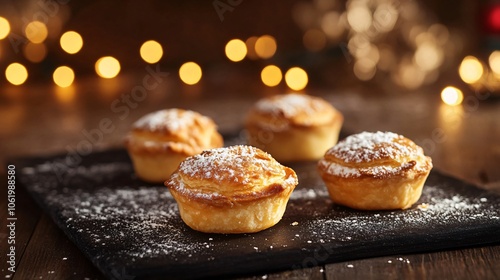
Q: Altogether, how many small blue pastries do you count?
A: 0